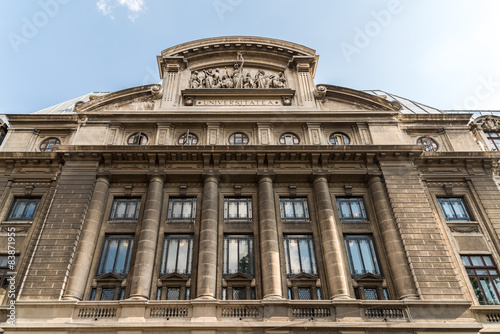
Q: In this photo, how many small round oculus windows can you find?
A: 7